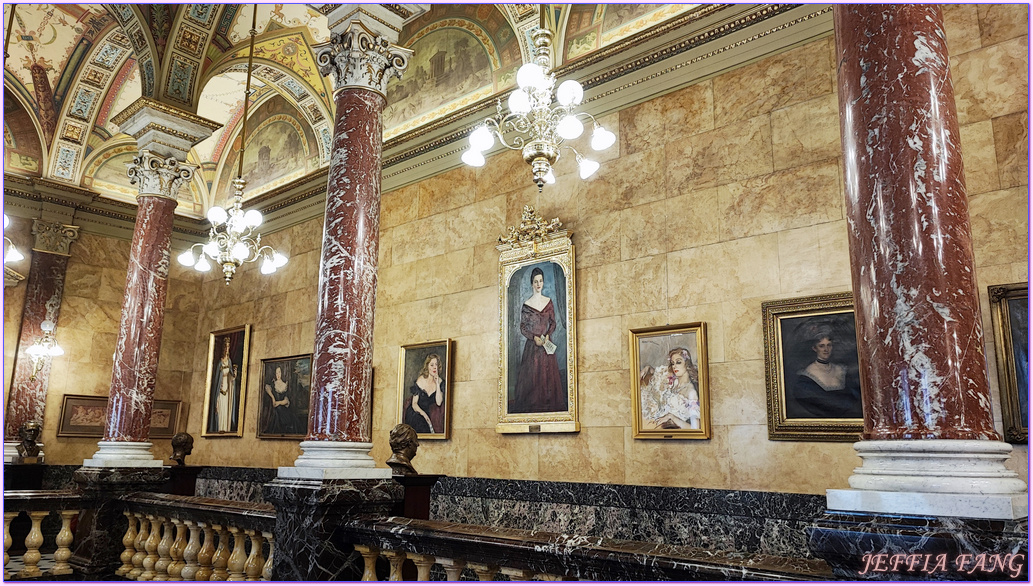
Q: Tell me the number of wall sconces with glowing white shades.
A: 1